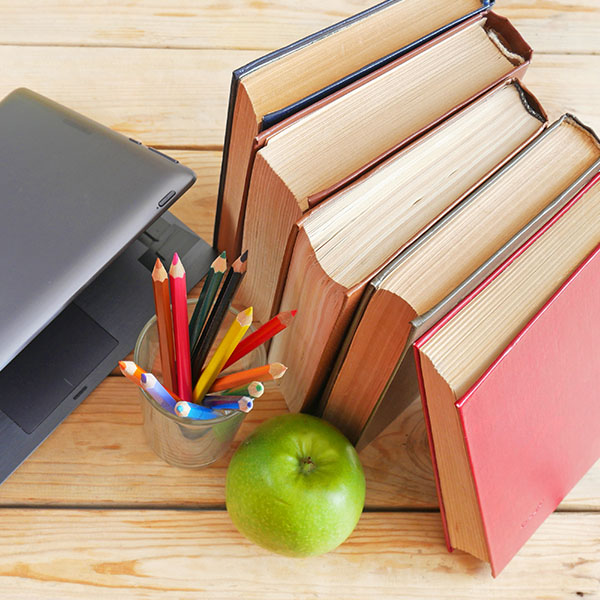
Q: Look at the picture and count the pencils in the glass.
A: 12